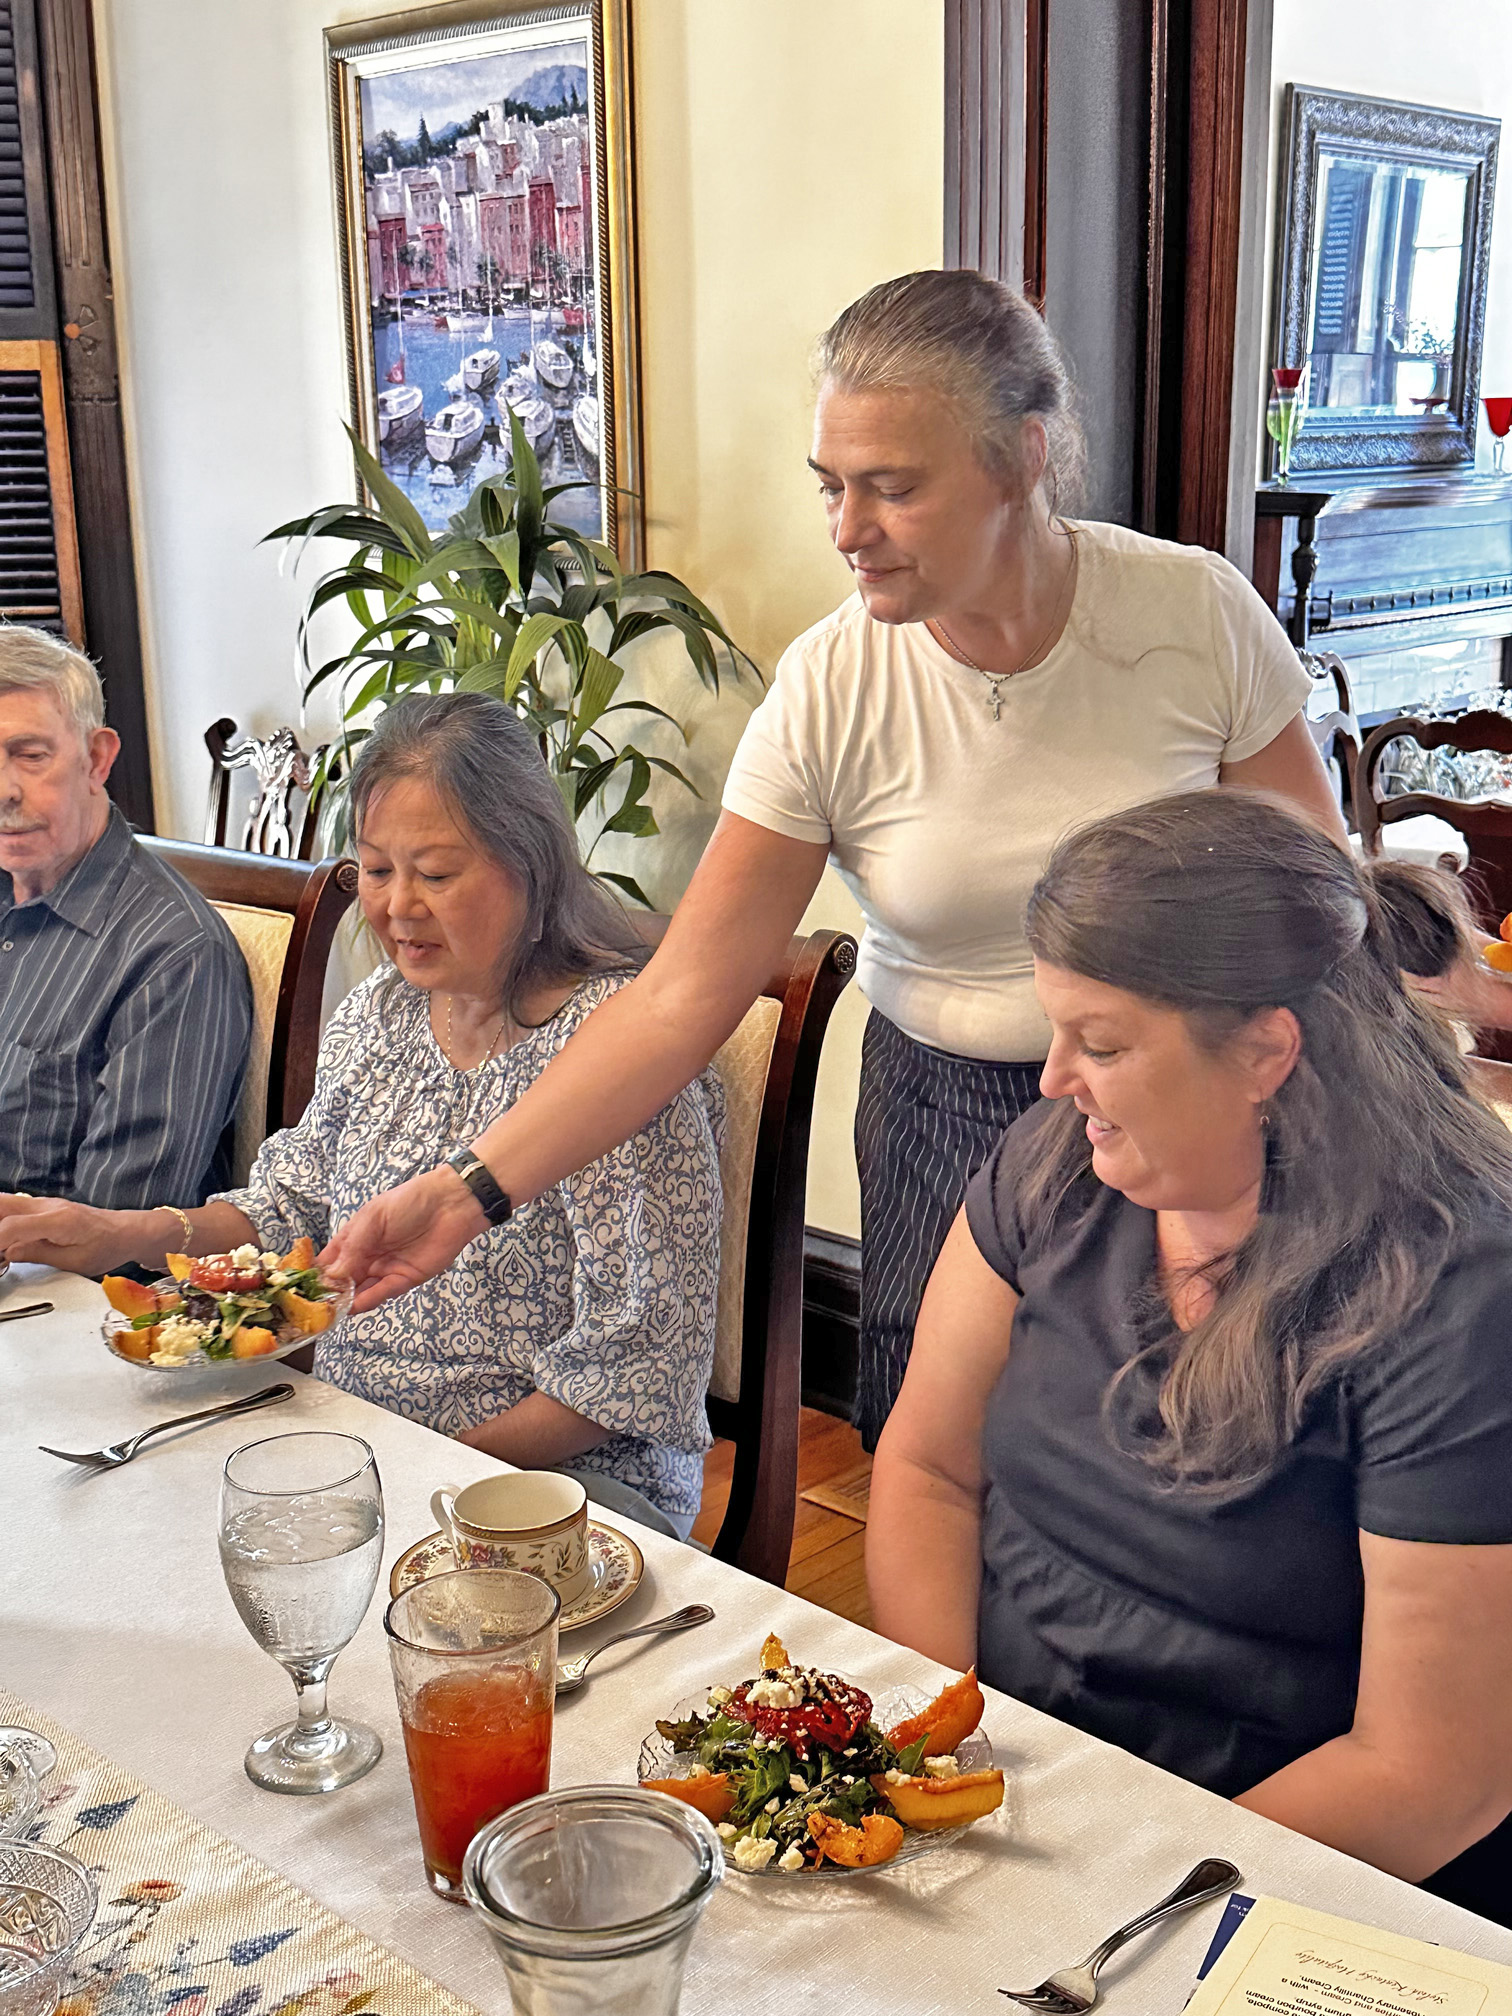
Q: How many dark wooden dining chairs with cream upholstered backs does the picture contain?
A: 2